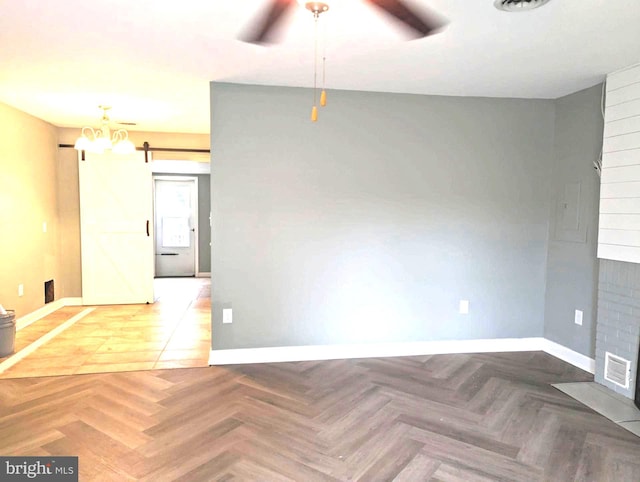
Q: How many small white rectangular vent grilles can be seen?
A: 1